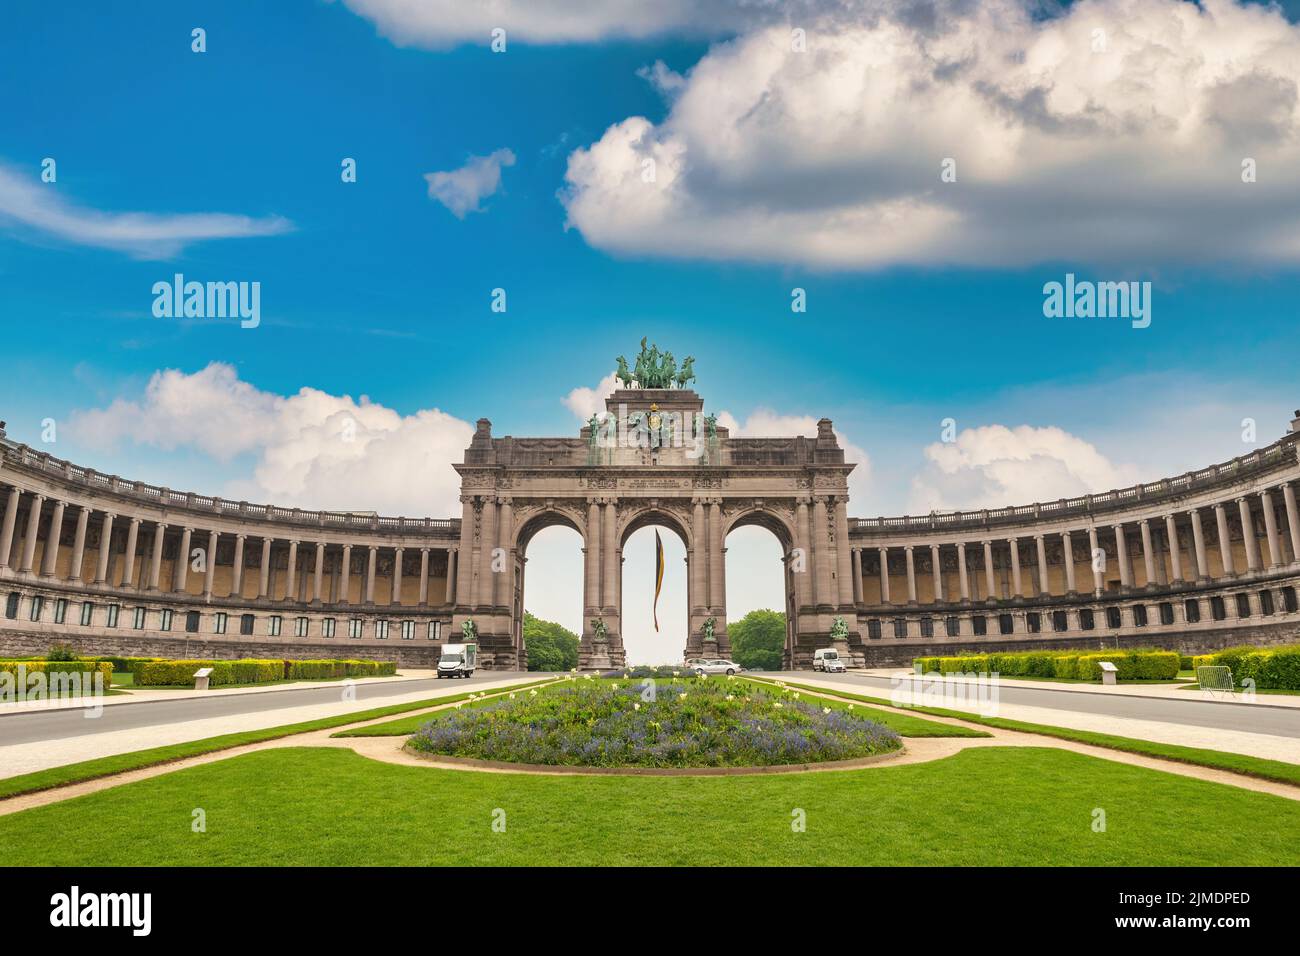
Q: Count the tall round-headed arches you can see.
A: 3